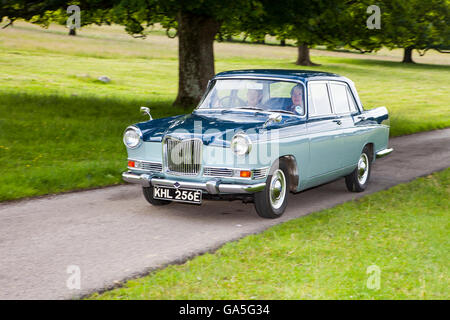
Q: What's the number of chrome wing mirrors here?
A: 2